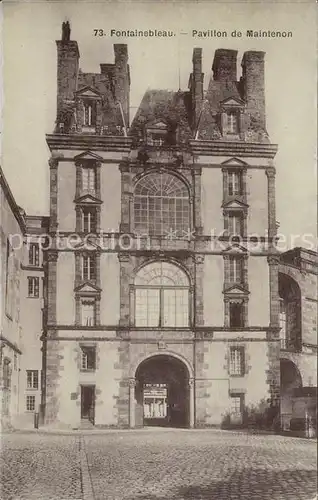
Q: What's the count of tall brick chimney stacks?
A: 5